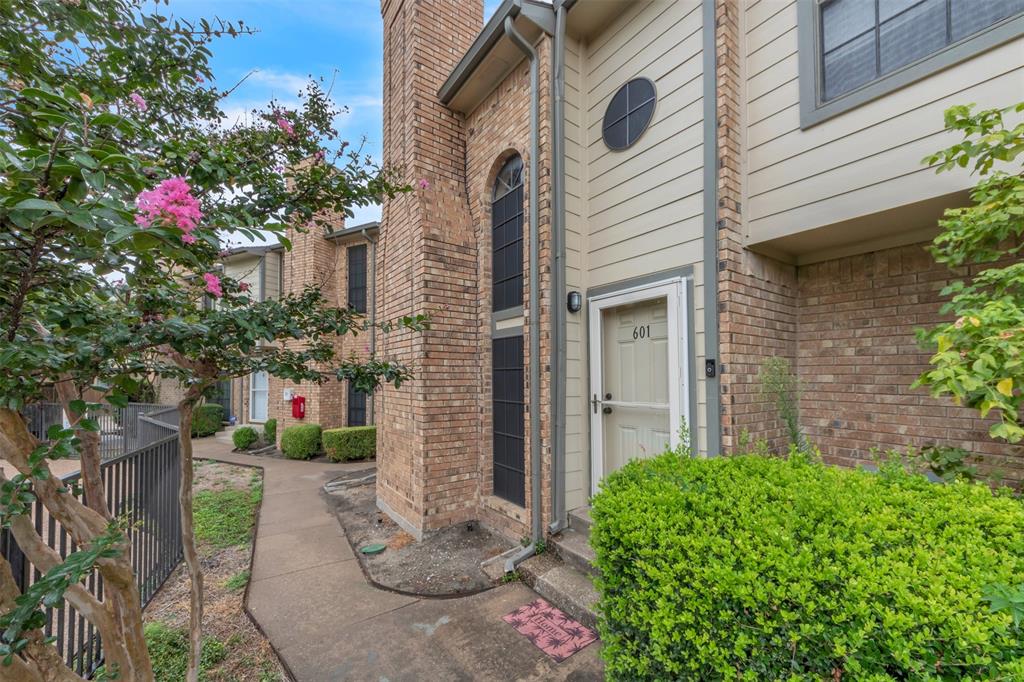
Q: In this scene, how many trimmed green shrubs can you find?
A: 6